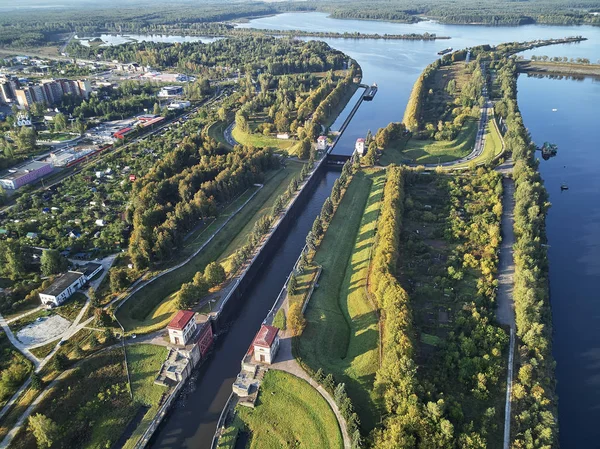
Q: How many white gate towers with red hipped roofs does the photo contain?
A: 4